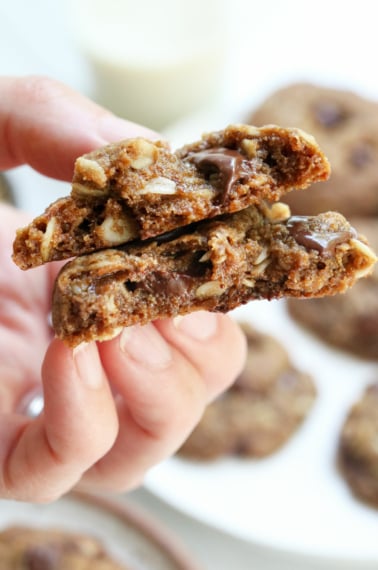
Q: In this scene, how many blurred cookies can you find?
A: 5